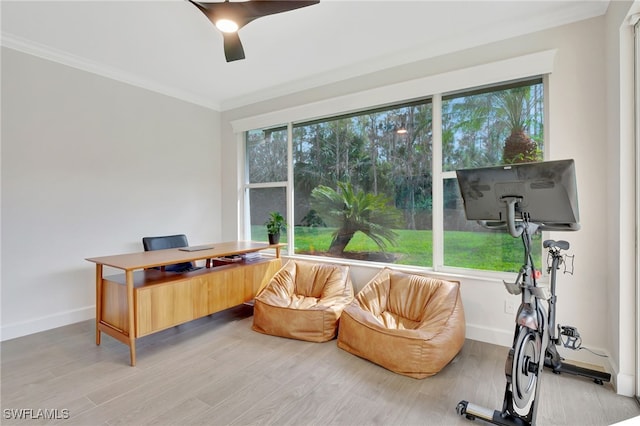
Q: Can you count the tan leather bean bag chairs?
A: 2